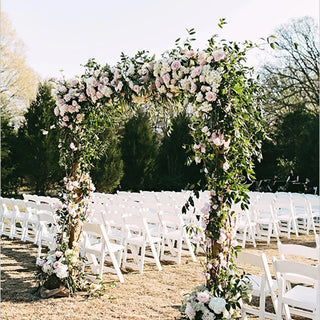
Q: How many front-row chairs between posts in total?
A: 3